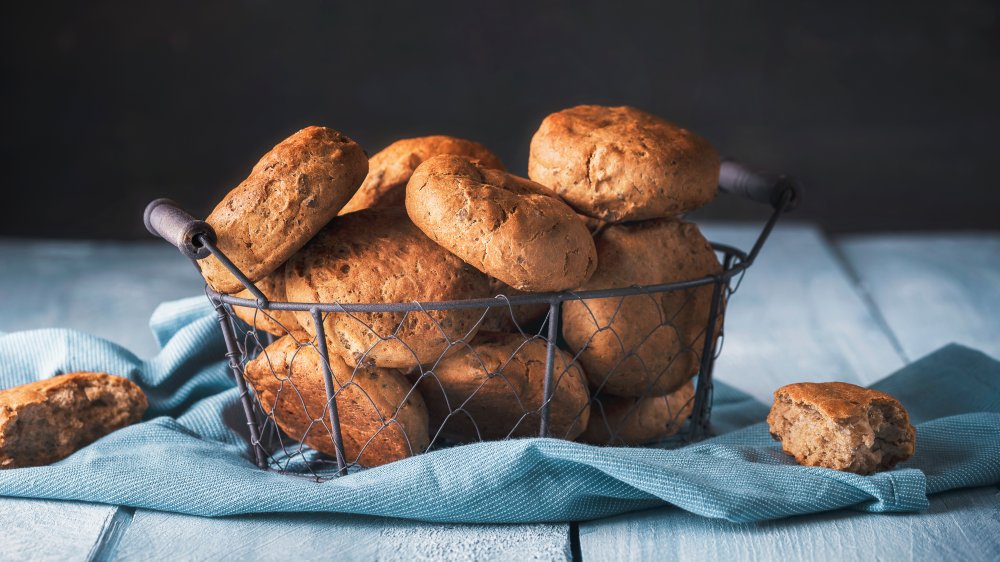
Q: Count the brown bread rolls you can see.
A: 13